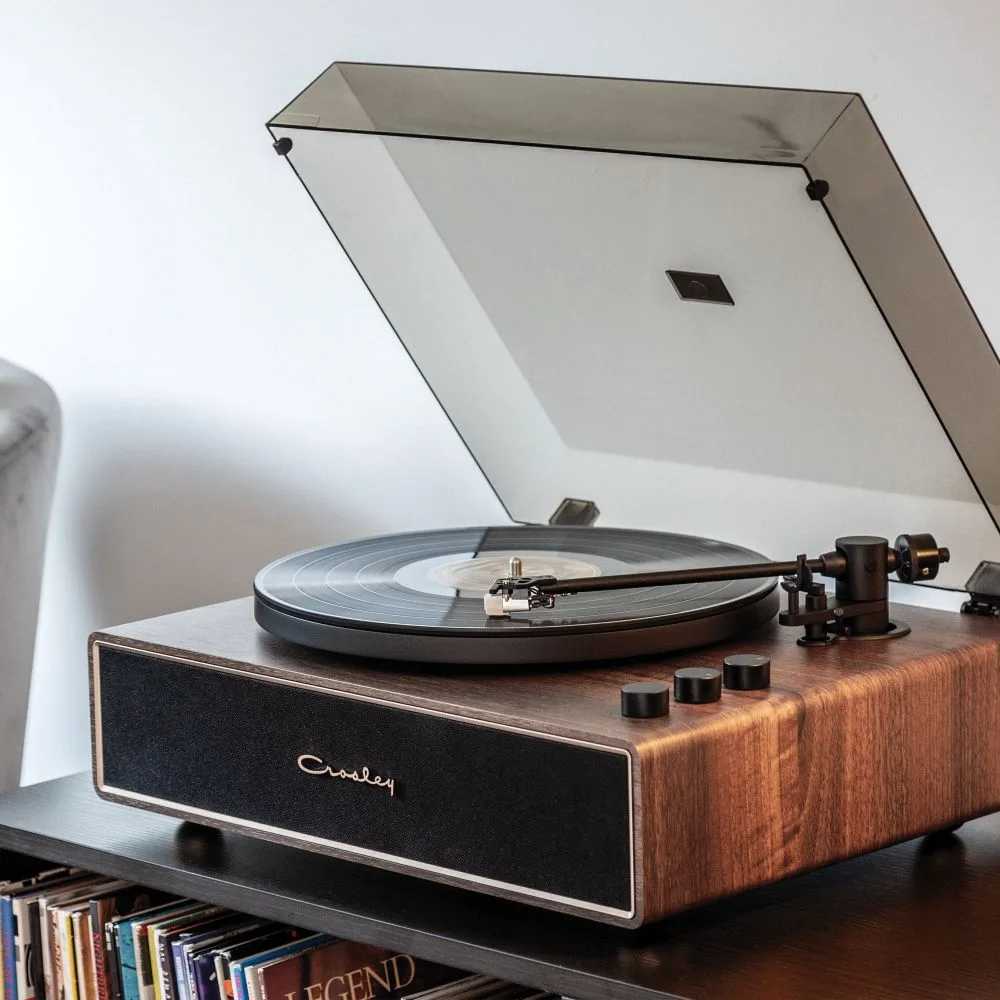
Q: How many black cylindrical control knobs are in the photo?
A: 3